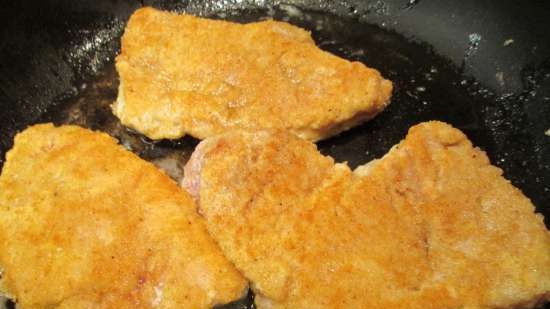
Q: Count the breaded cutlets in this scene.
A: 3